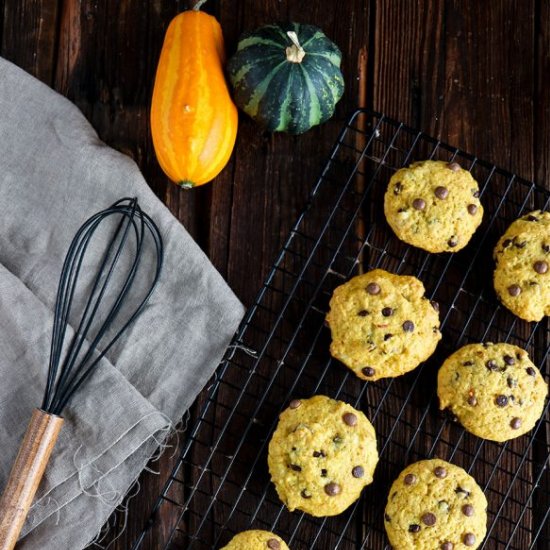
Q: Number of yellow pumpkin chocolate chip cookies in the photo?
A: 7